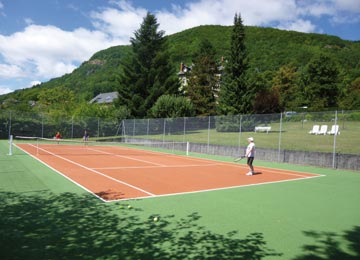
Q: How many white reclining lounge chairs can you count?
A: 3